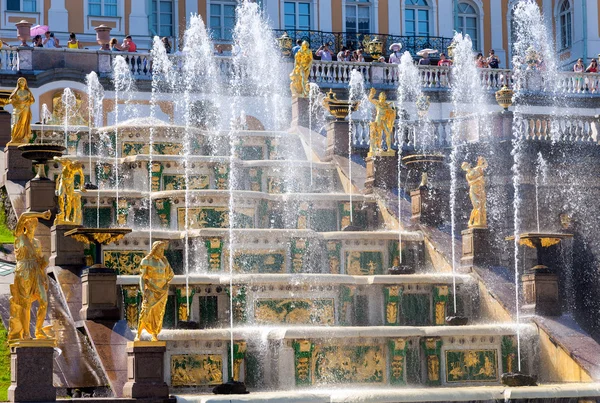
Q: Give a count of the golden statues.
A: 7